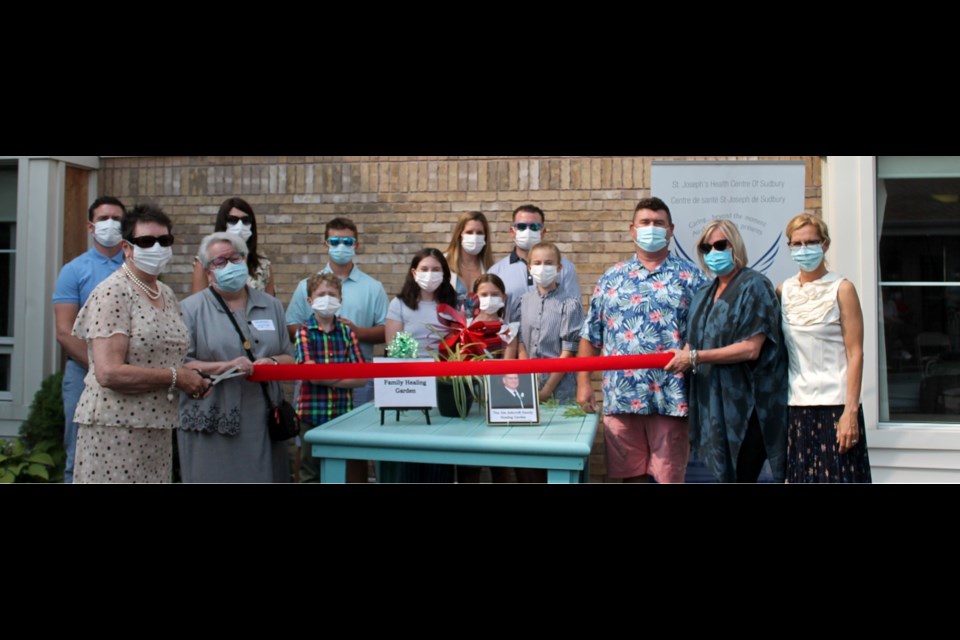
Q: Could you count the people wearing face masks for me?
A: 14